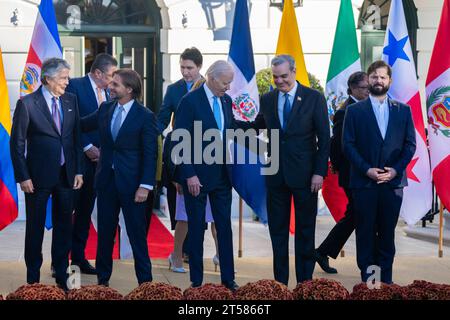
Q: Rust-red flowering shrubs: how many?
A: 8